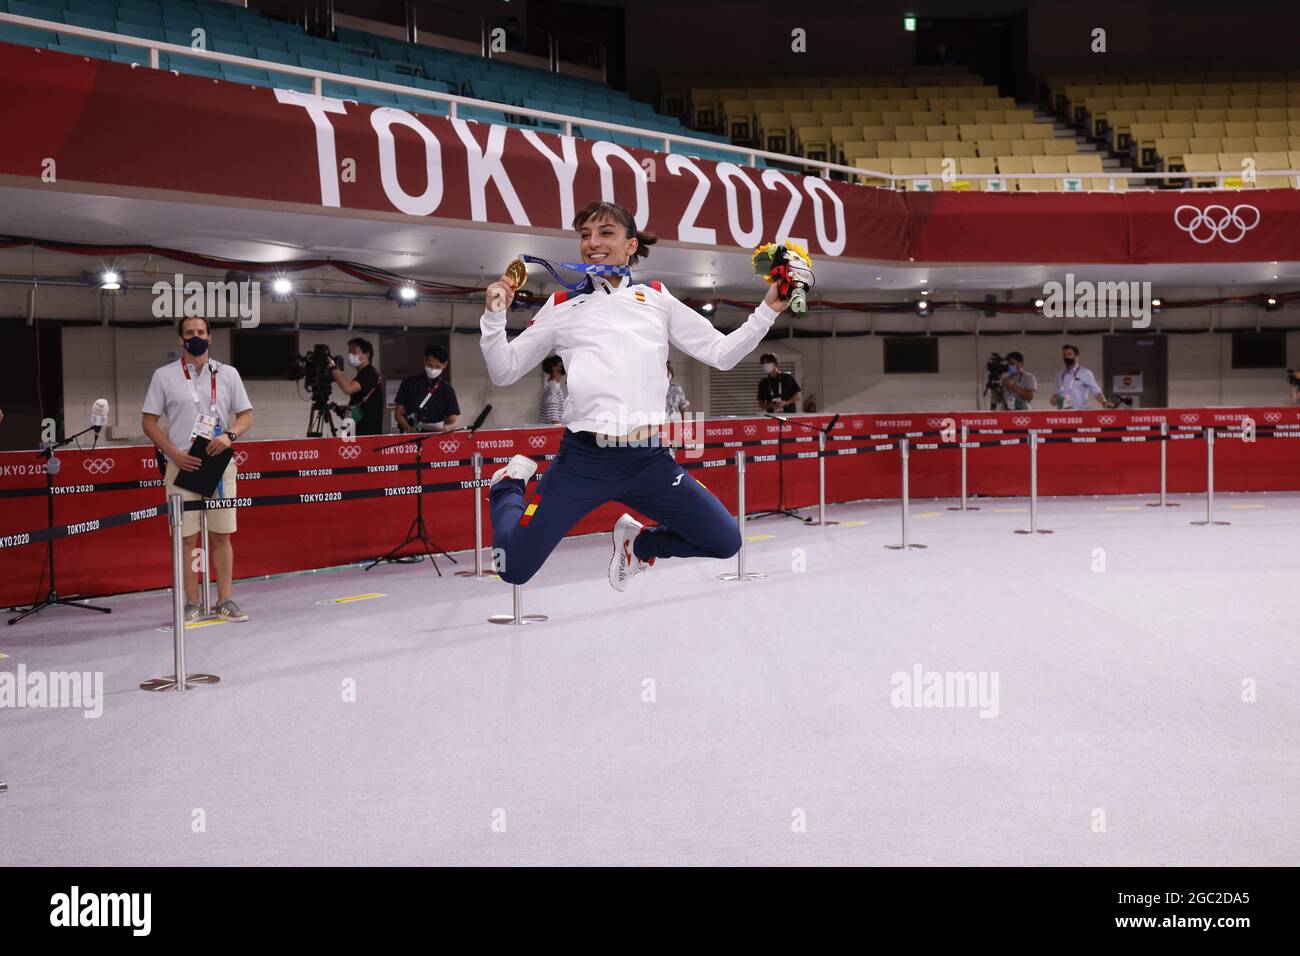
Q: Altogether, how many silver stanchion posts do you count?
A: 11